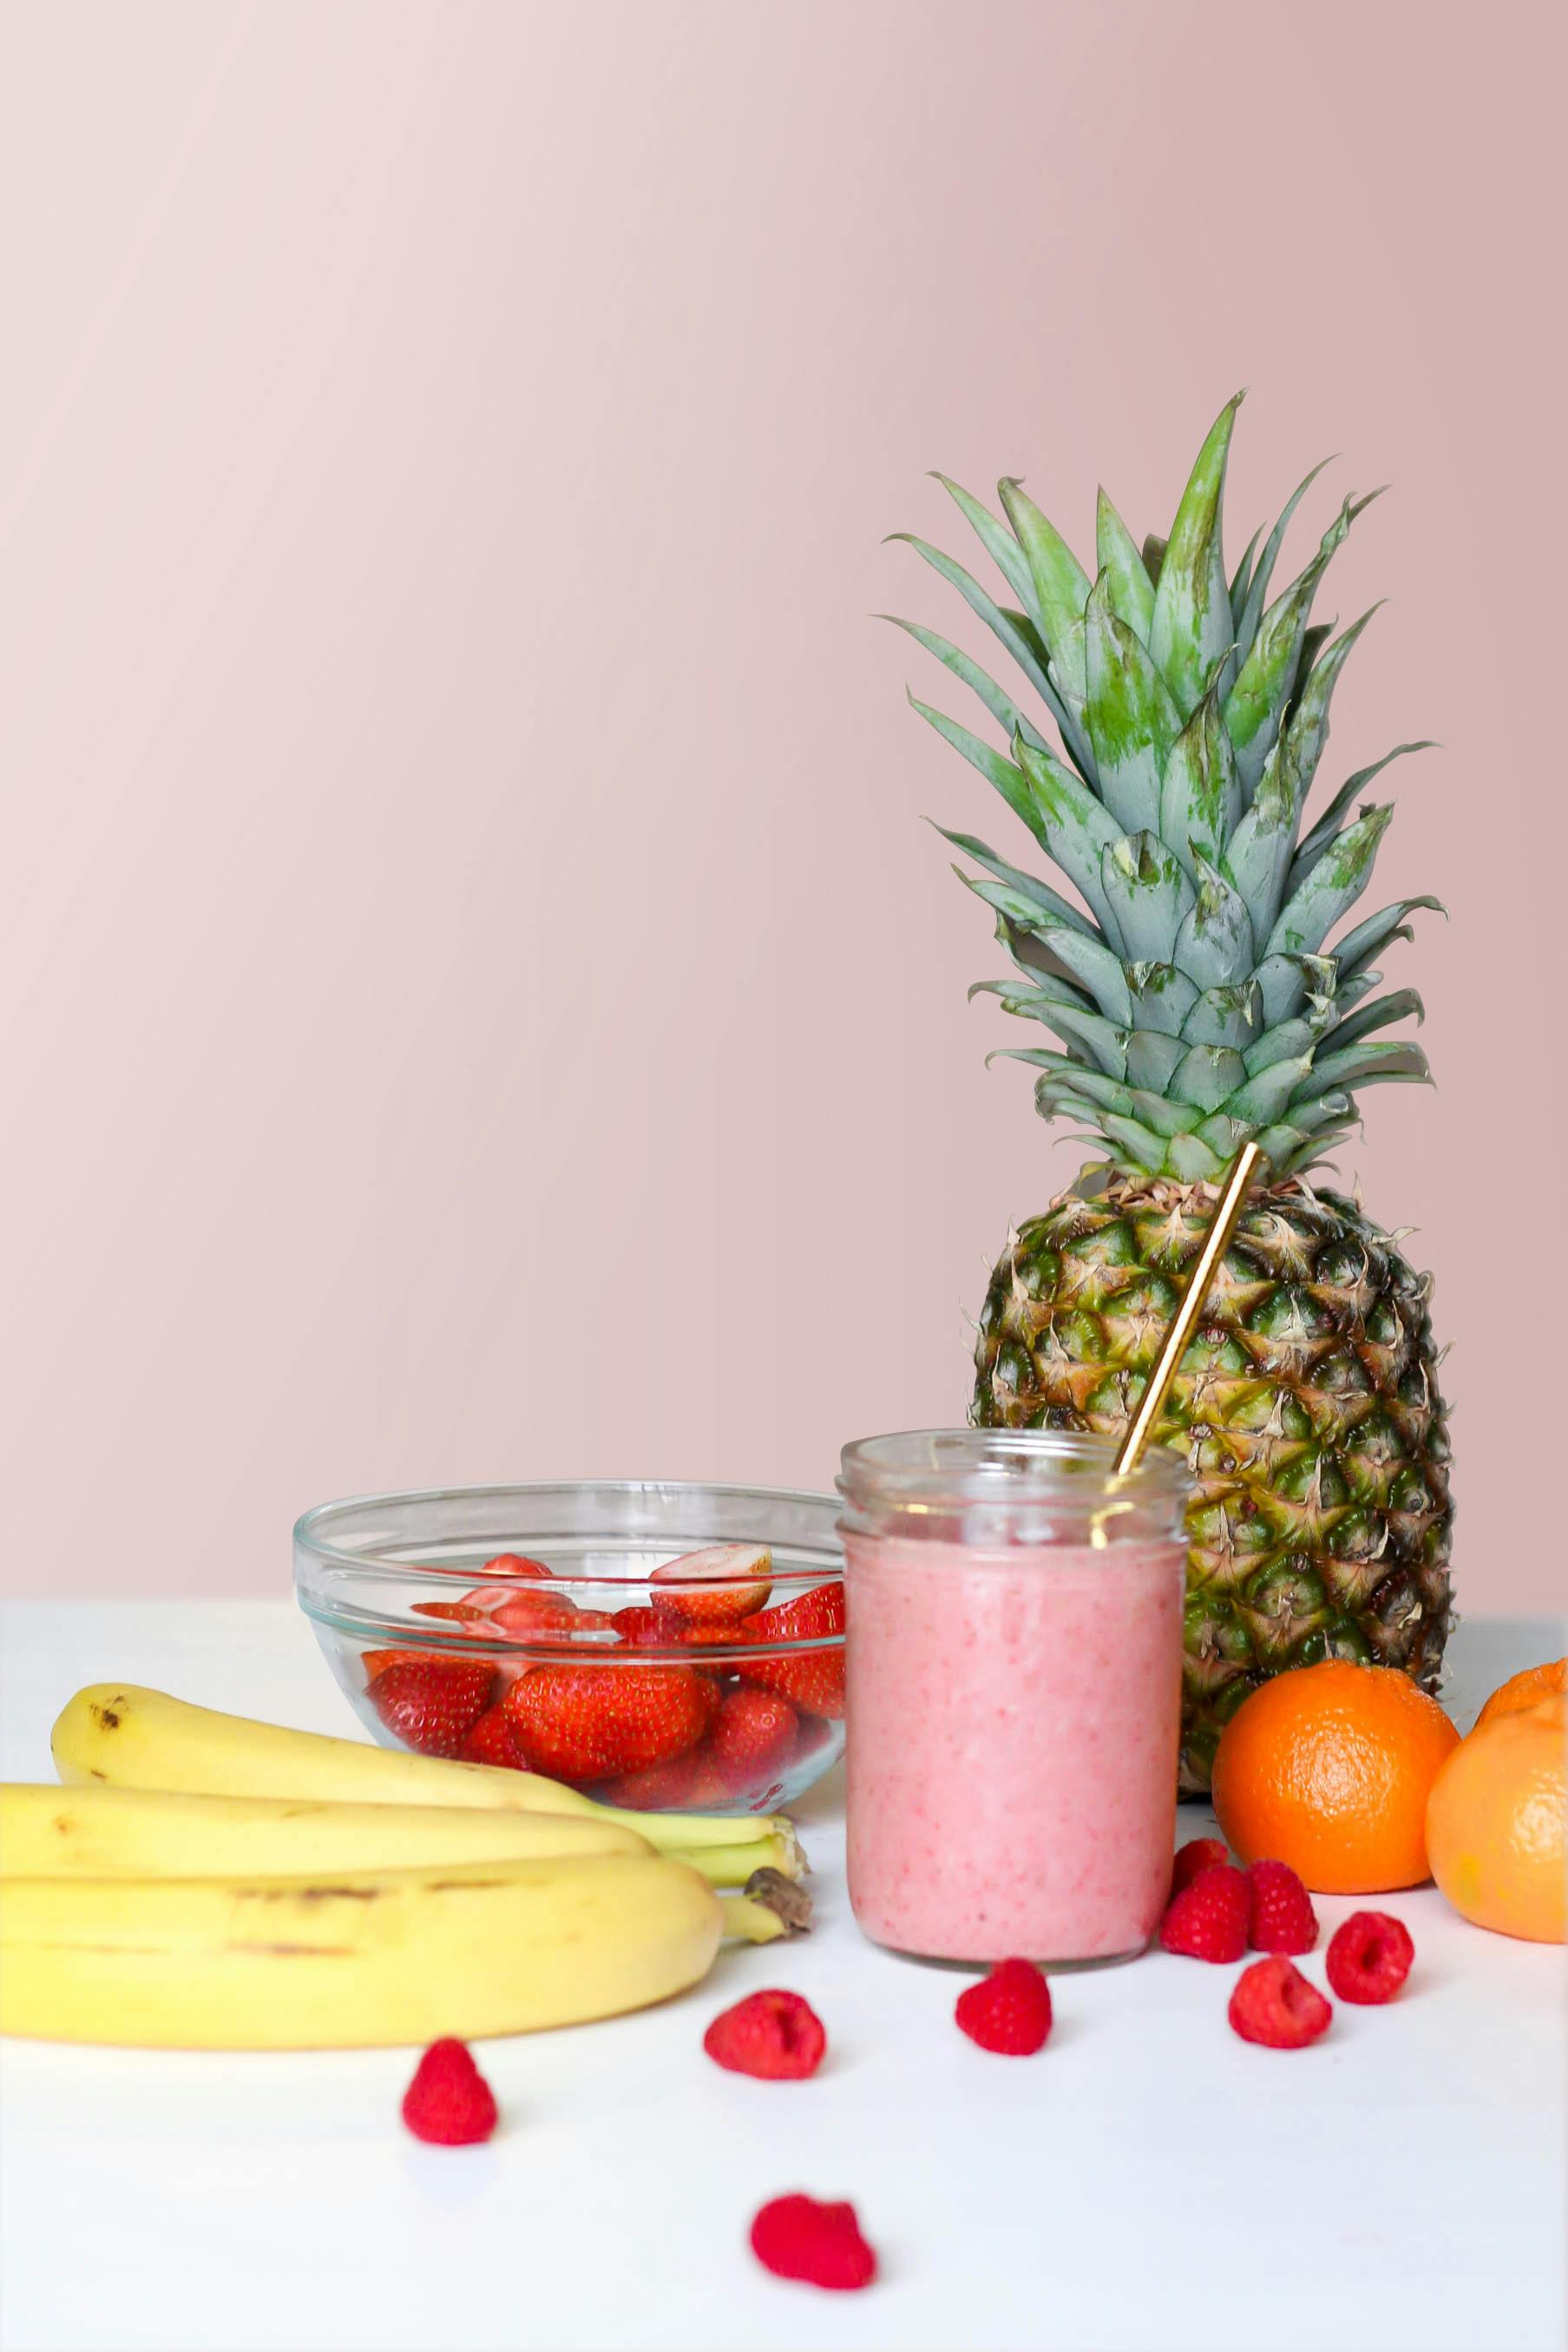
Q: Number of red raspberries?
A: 9